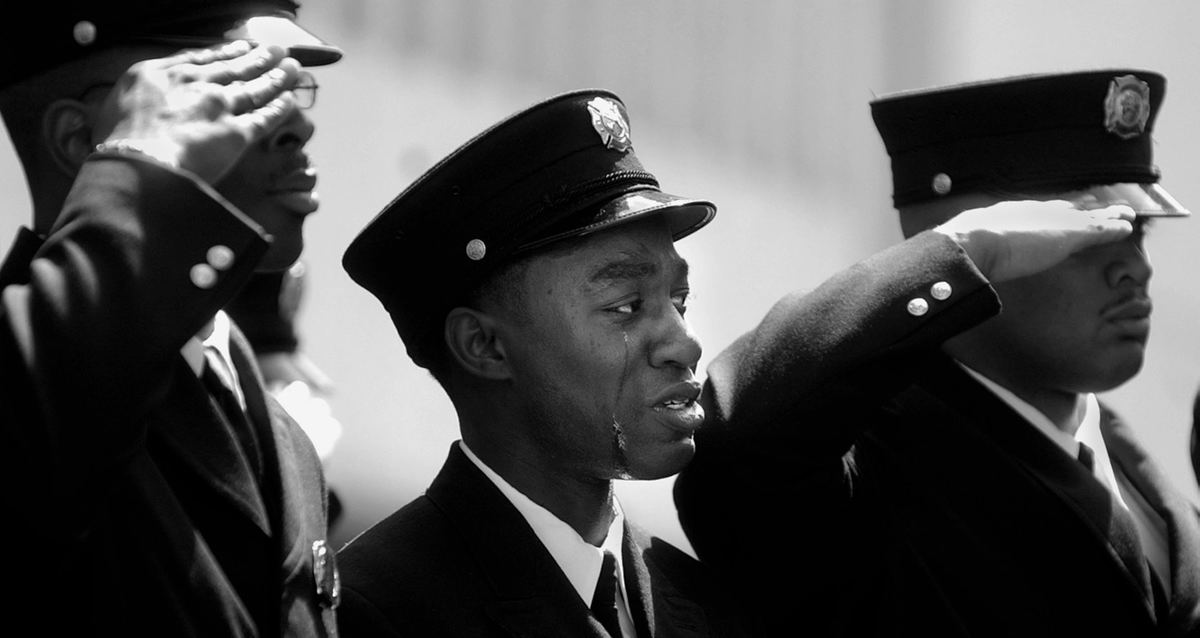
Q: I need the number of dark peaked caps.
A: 3